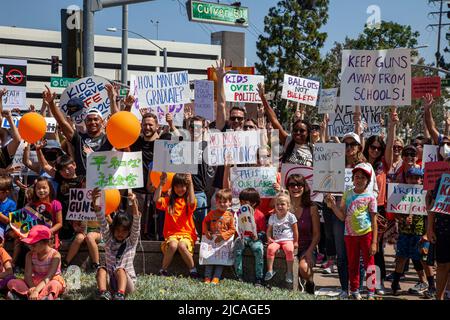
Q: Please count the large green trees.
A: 2